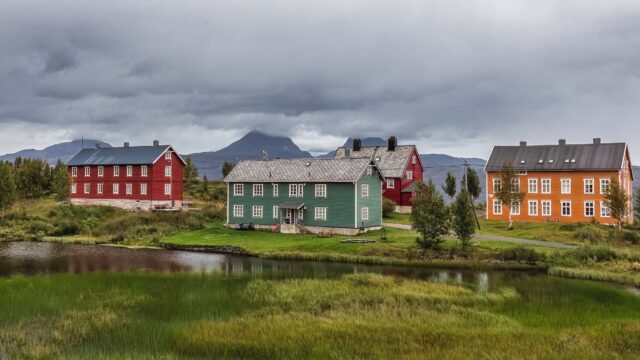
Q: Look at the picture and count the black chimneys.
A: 2